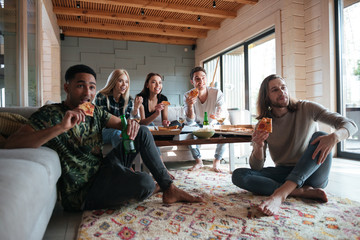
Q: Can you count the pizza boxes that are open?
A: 2